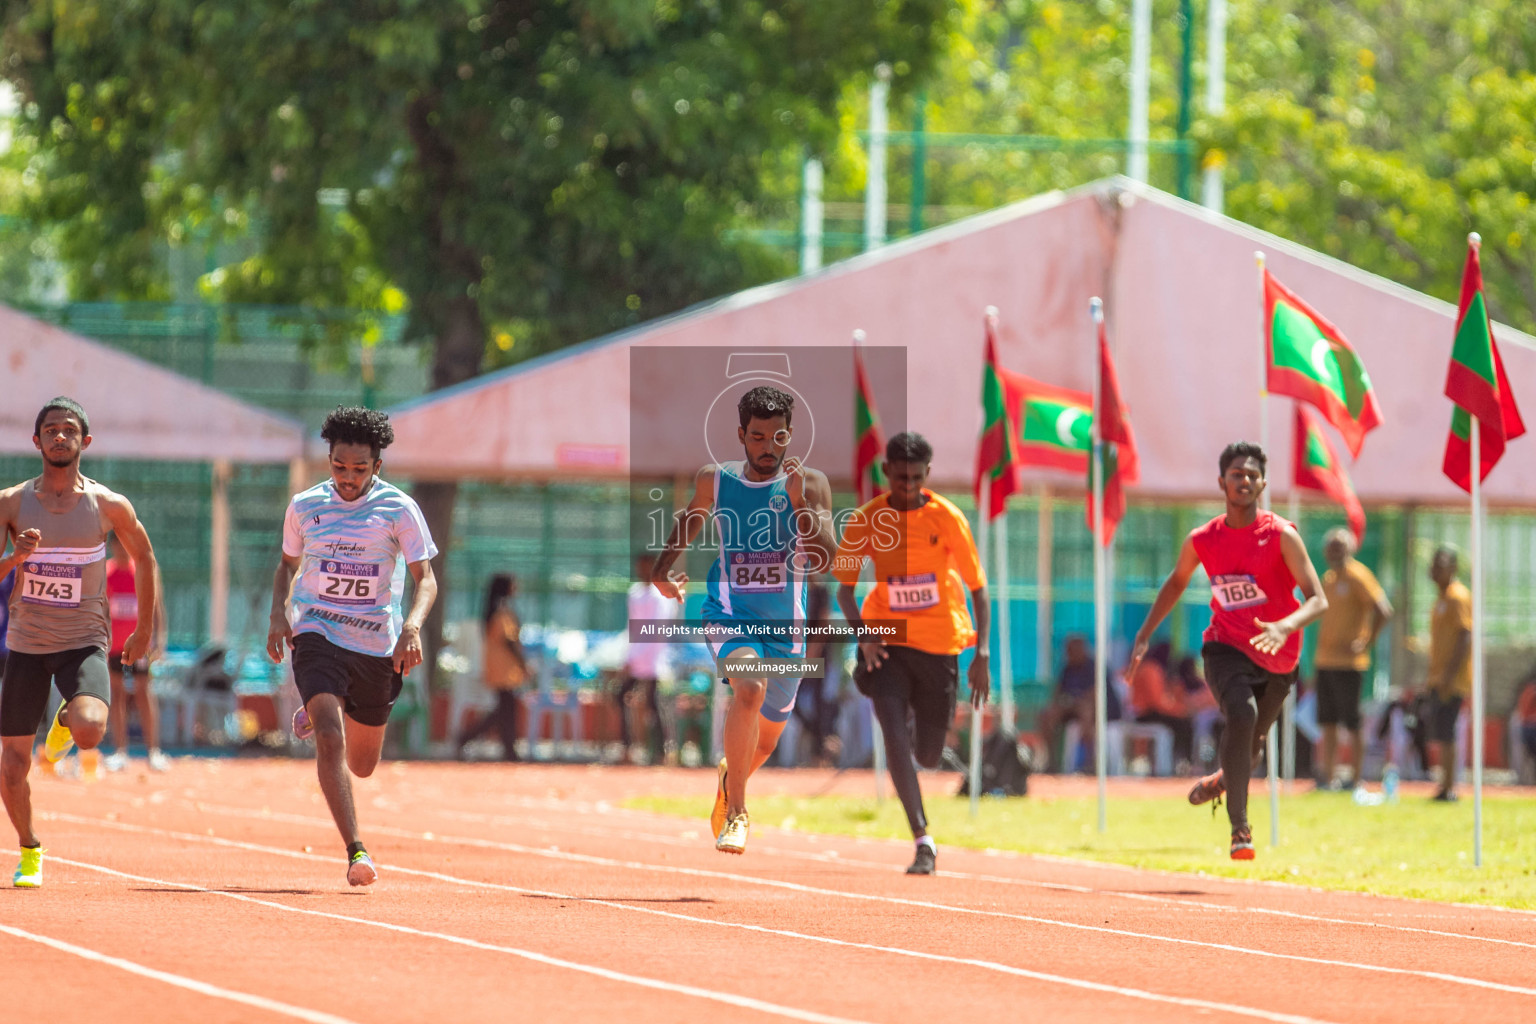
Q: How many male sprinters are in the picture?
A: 5